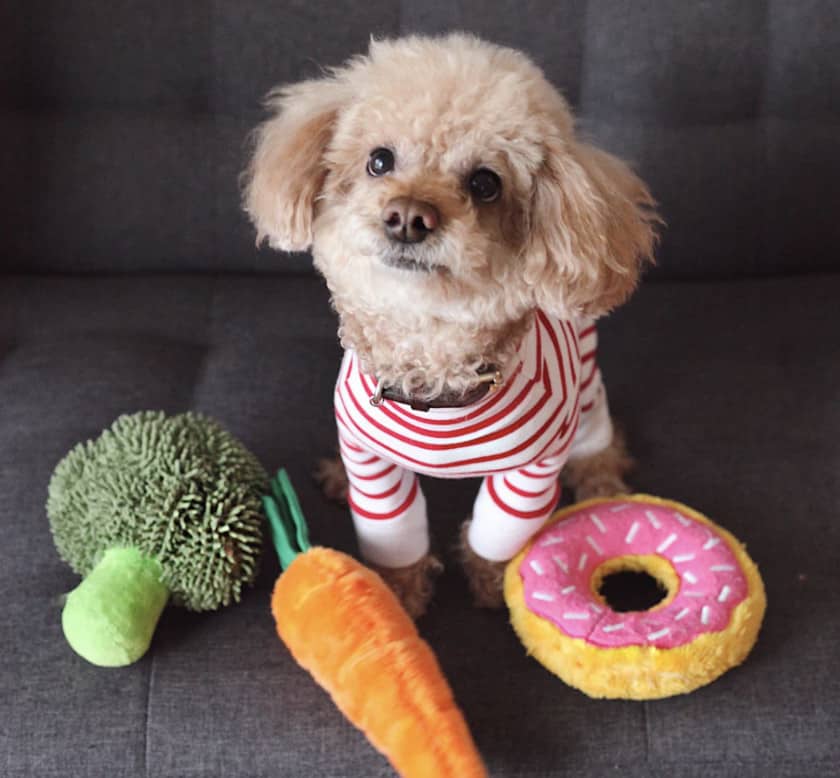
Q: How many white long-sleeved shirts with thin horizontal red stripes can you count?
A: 1